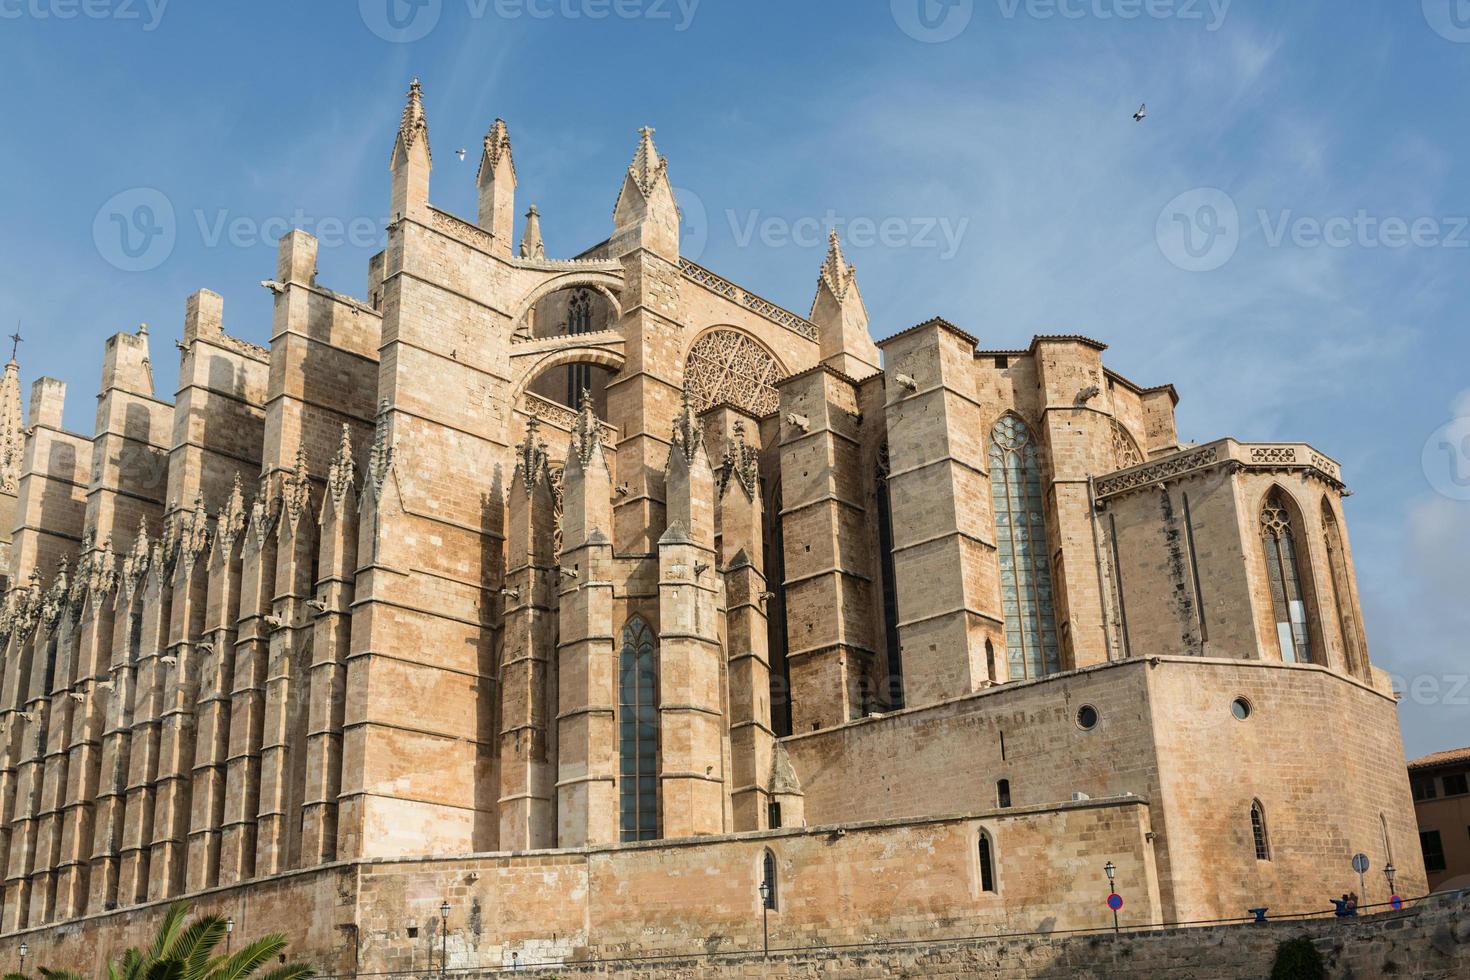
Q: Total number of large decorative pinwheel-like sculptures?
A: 1